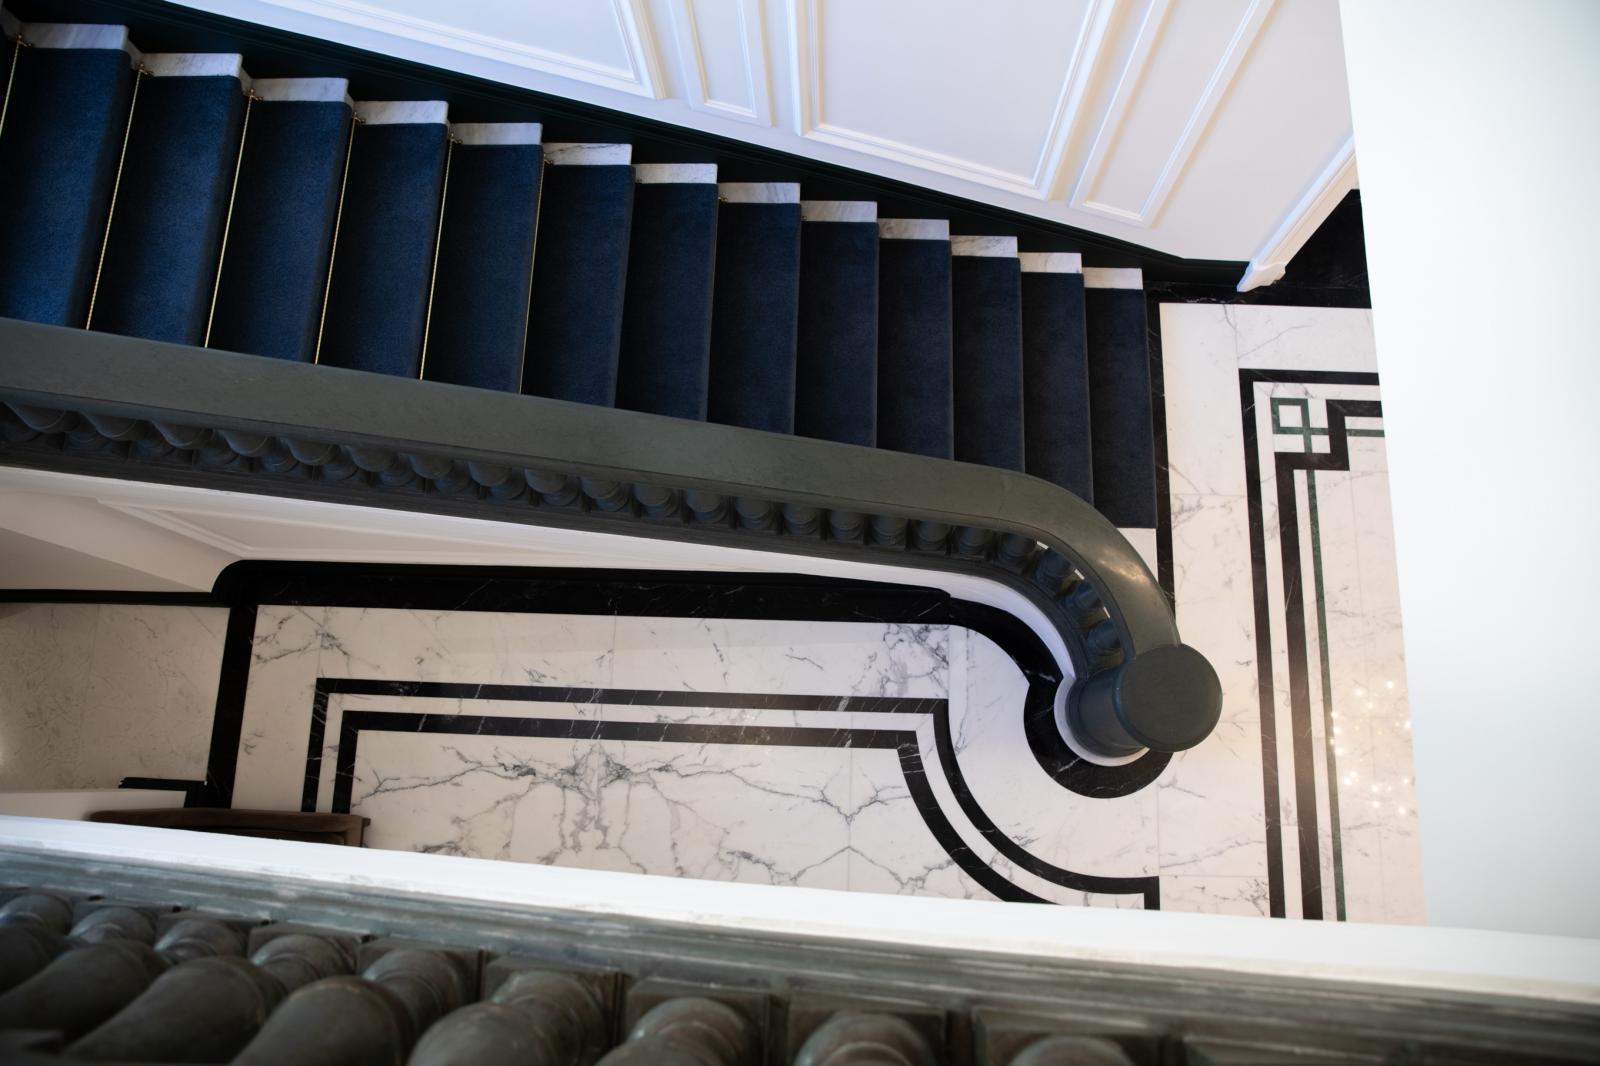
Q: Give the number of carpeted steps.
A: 13